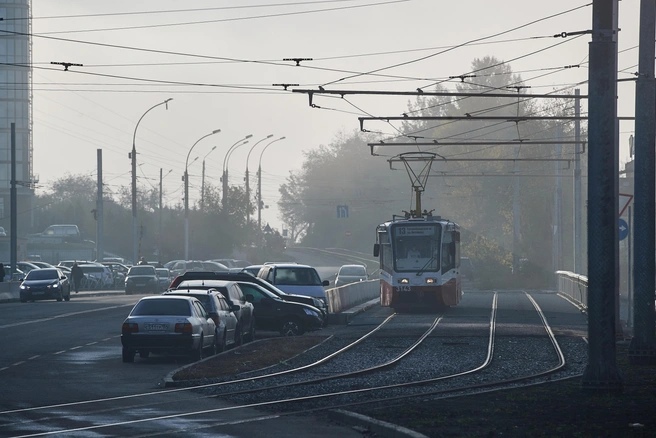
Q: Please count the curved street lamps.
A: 6